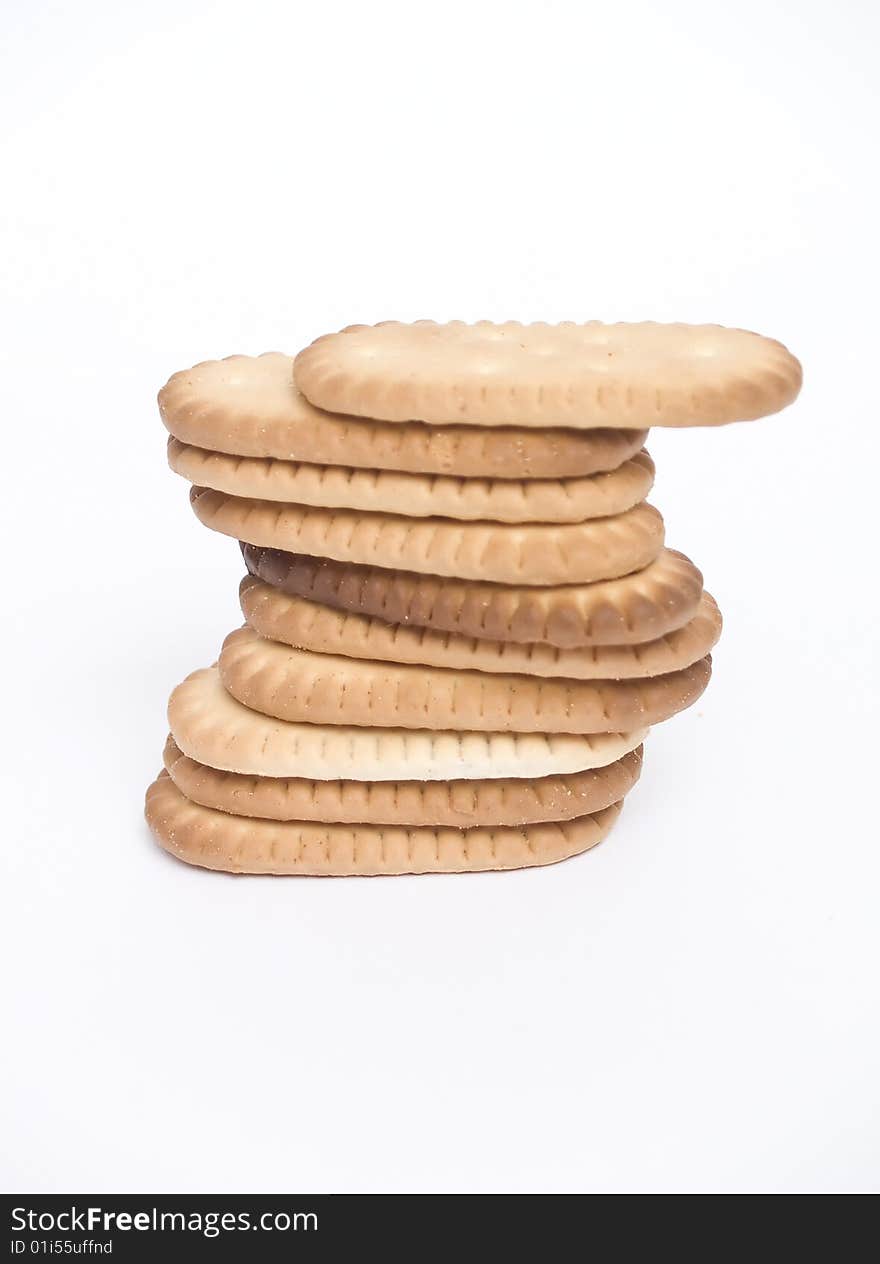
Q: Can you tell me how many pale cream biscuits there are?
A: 1